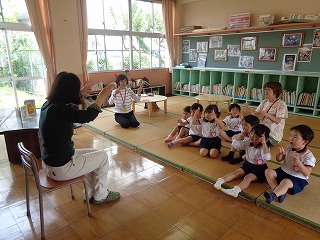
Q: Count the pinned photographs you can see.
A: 14